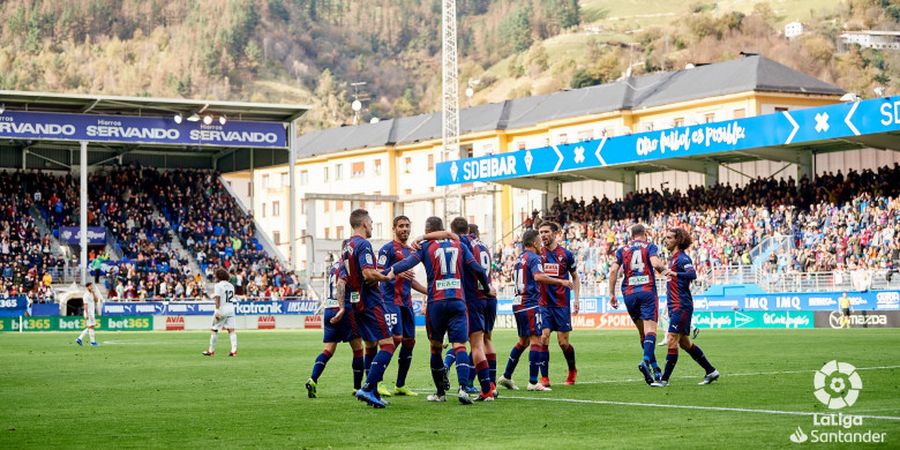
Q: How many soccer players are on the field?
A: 12